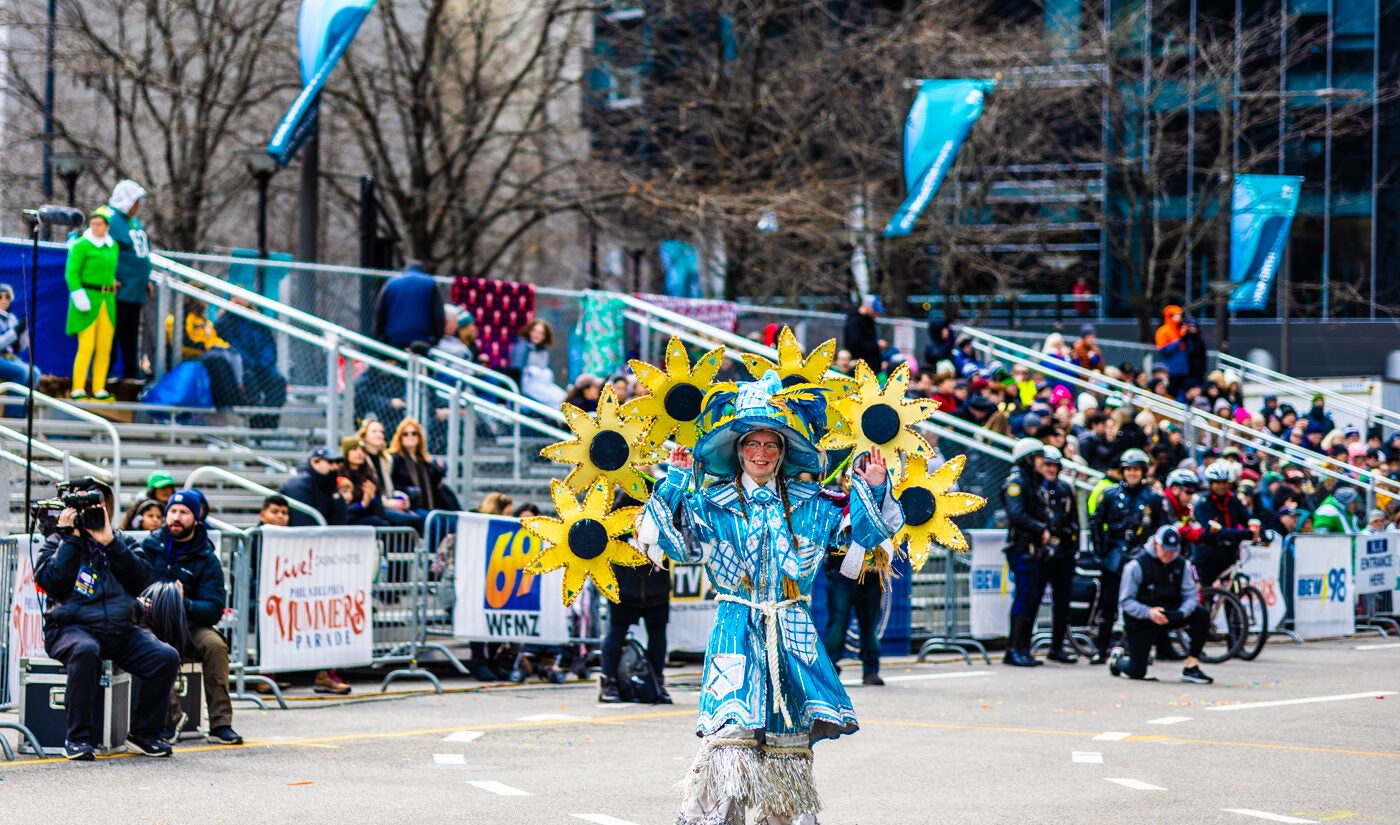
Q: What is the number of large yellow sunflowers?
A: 6